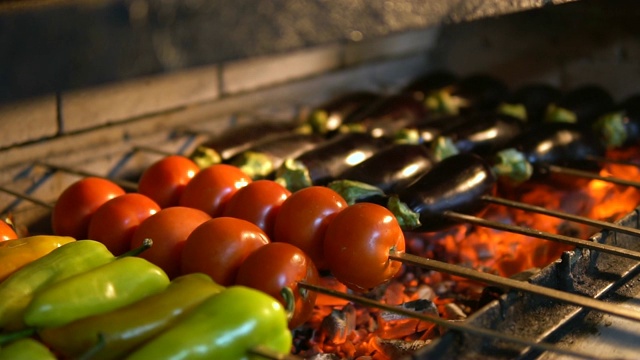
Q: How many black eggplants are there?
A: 15